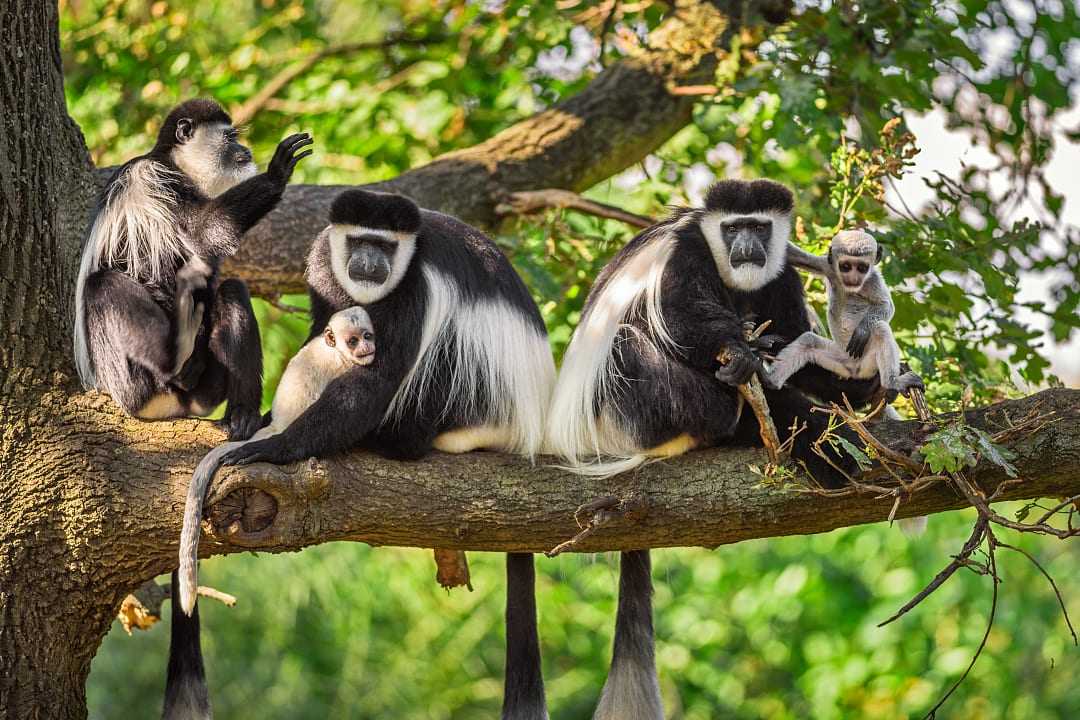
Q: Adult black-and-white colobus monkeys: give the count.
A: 3